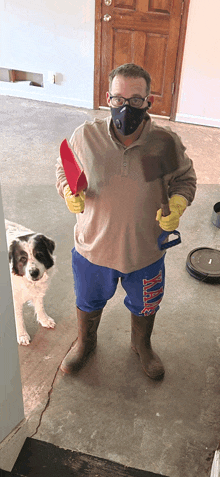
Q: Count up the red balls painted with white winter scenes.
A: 0